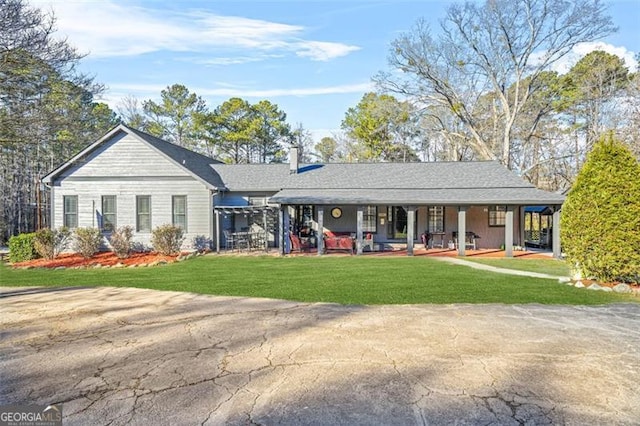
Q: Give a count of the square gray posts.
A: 7